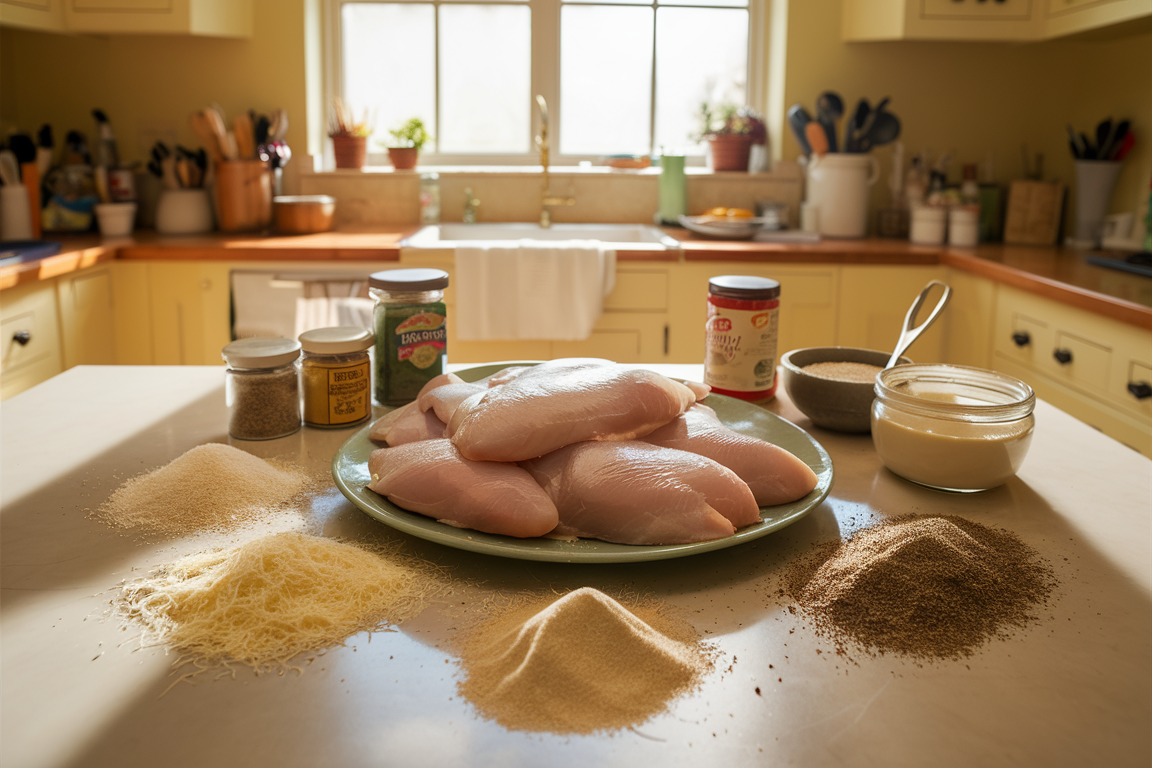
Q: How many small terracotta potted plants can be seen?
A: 3